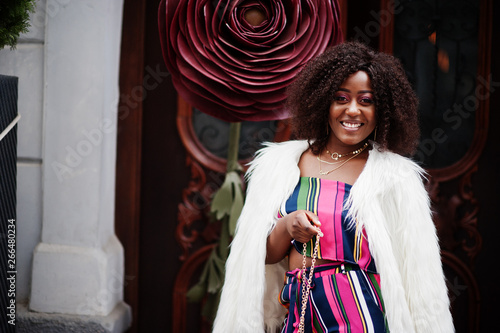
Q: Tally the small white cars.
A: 0